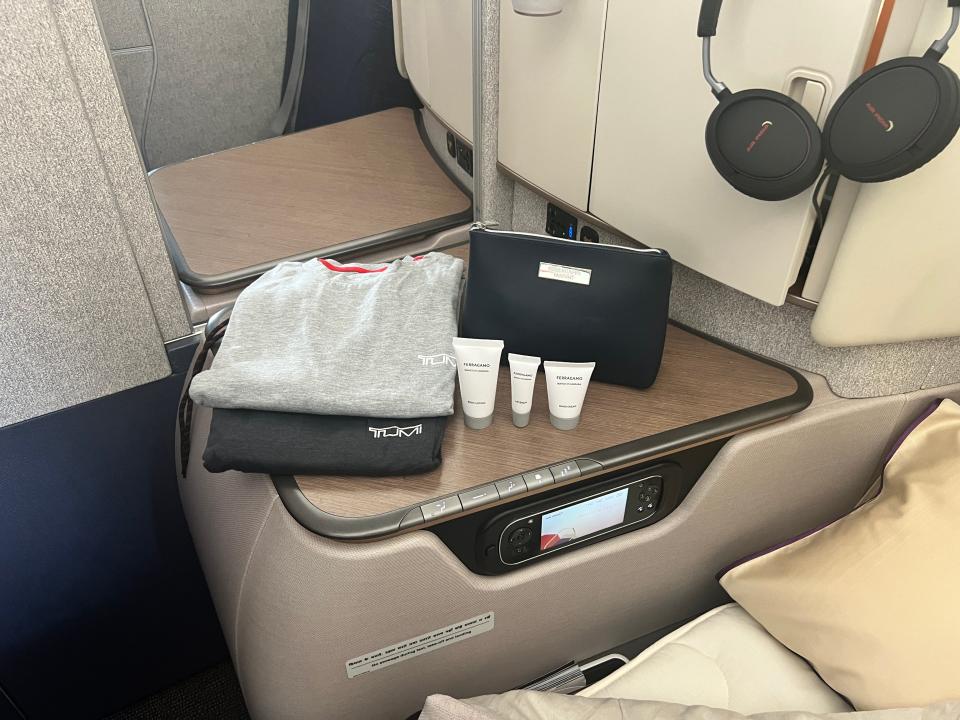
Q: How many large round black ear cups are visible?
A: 2